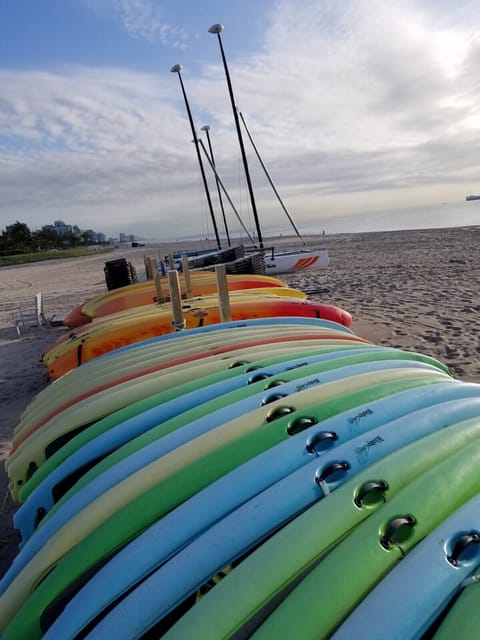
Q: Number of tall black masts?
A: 3